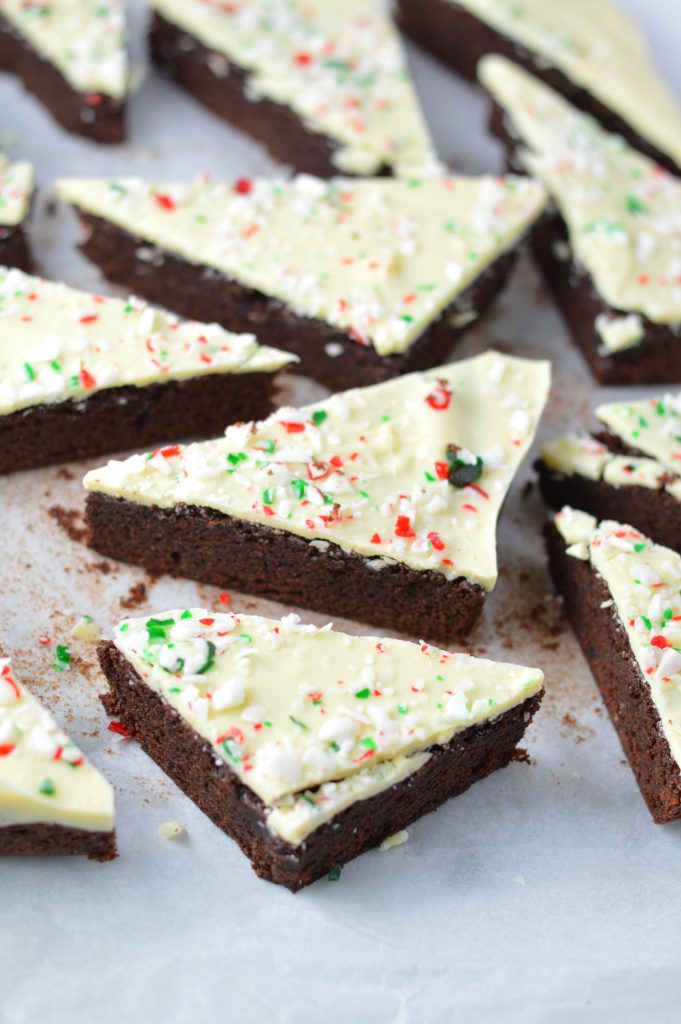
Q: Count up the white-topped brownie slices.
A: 12